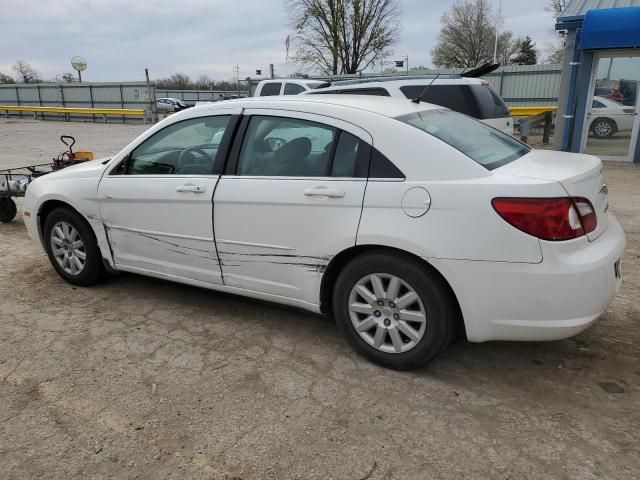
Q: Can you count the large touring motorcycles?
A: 0